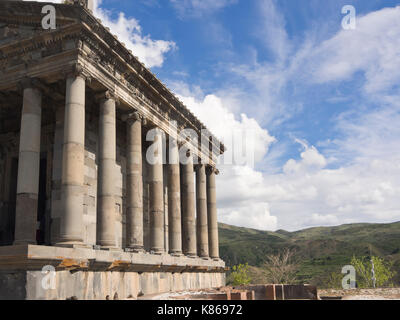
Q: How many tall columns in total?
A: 9